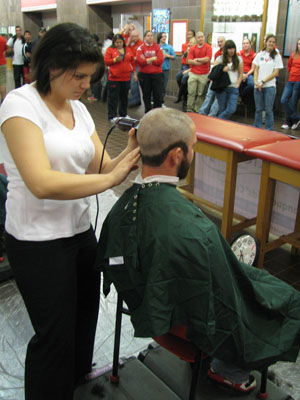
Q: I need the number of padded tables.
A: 2